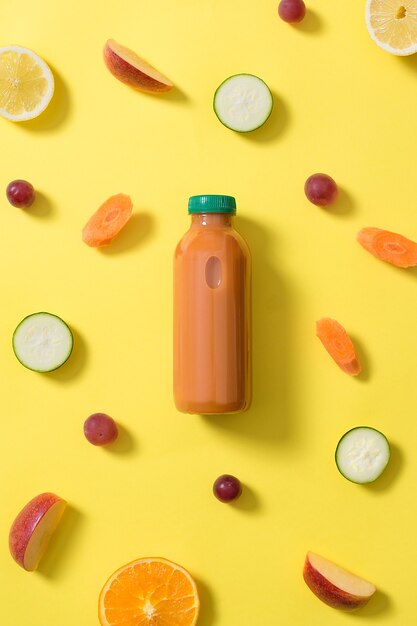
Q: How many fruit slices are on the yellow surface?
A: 6